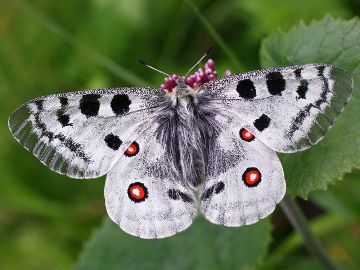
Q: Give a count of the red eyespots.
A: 4